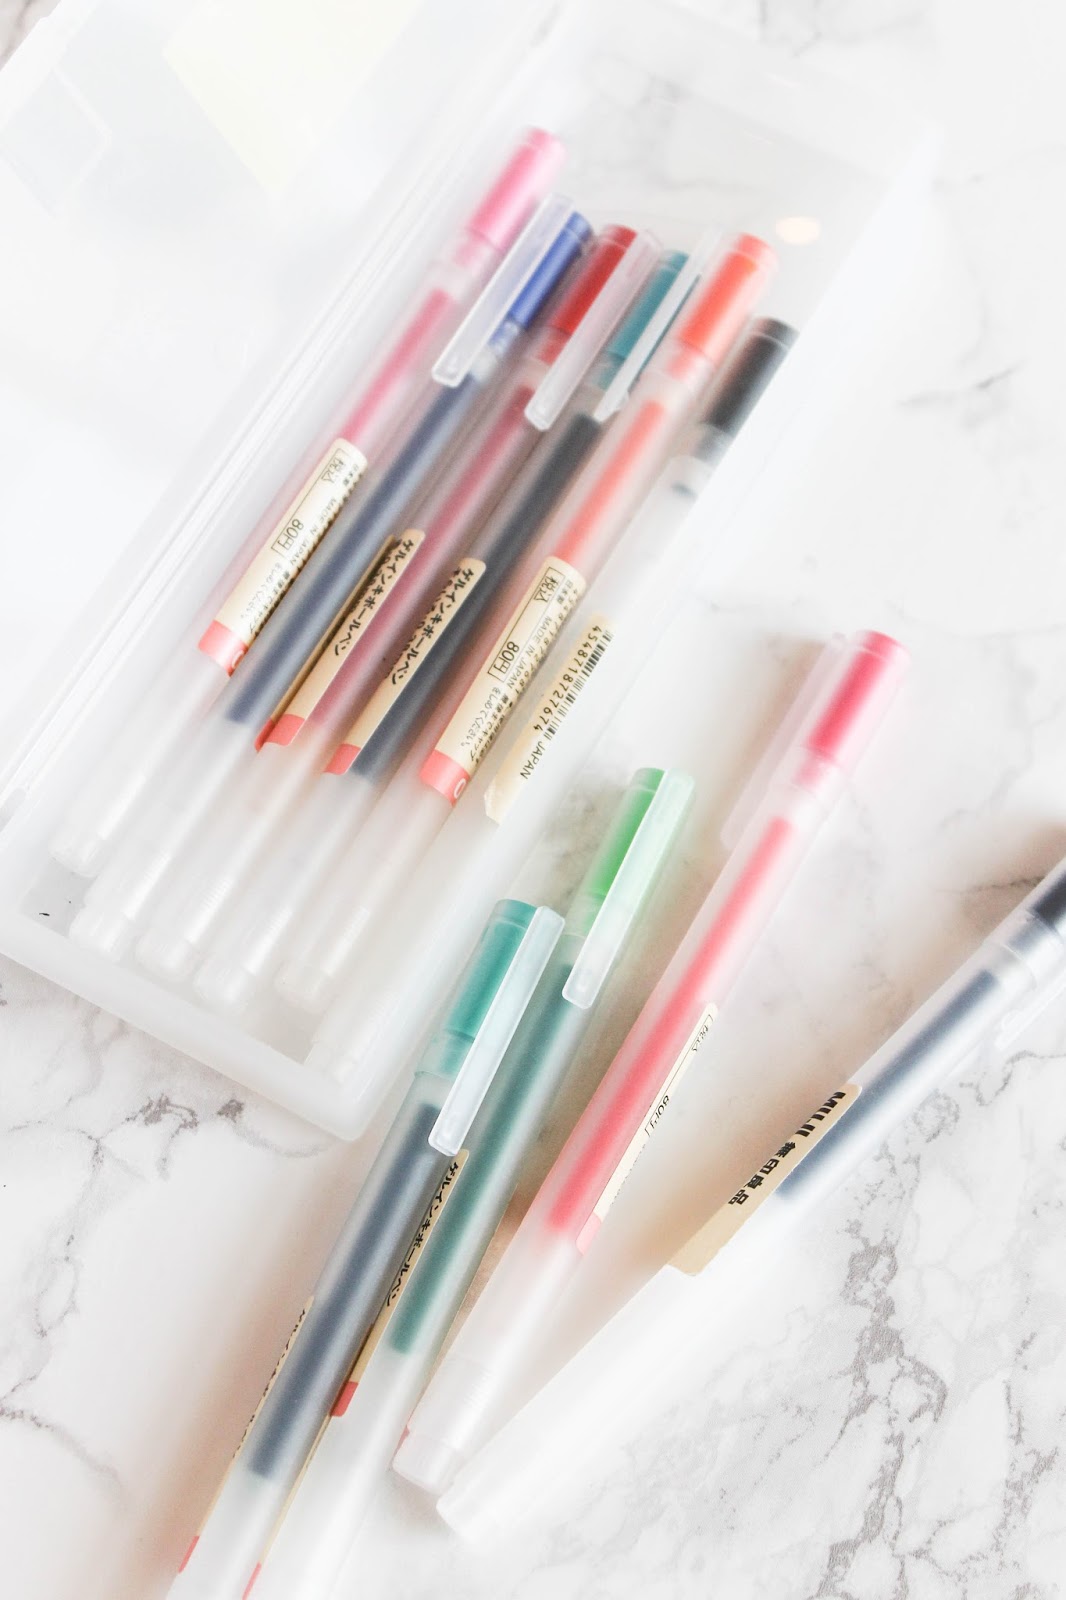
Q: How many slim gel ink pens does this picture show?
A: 10